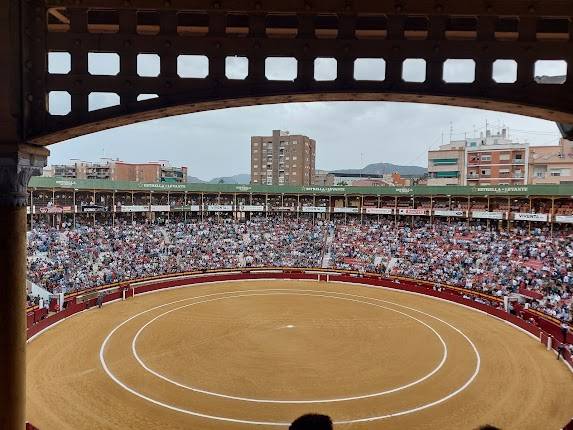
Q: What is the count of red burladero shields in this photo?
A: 3